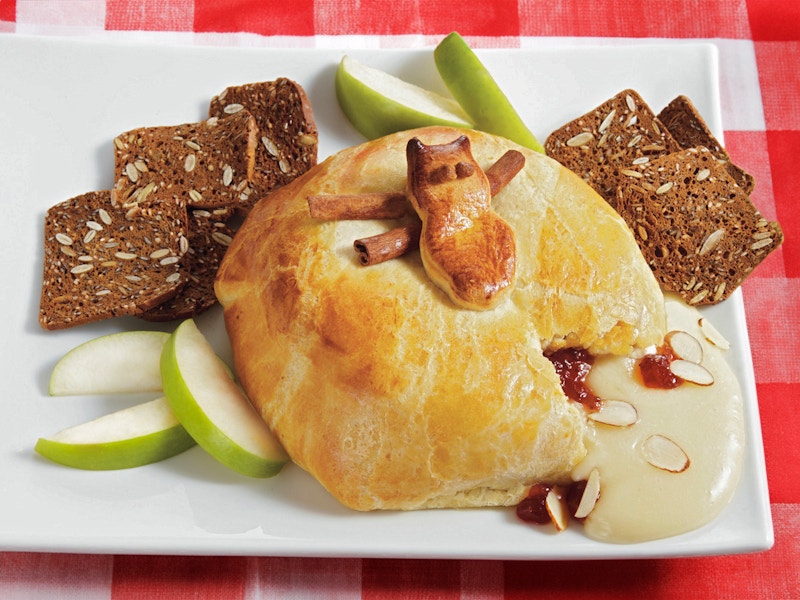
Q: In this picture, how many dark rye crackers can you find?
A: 7